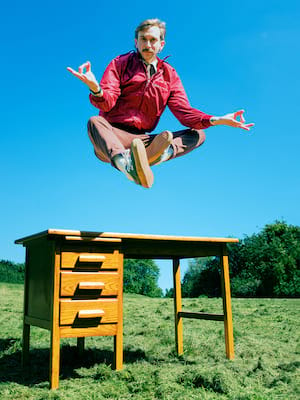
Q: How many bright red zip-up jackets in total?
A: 1